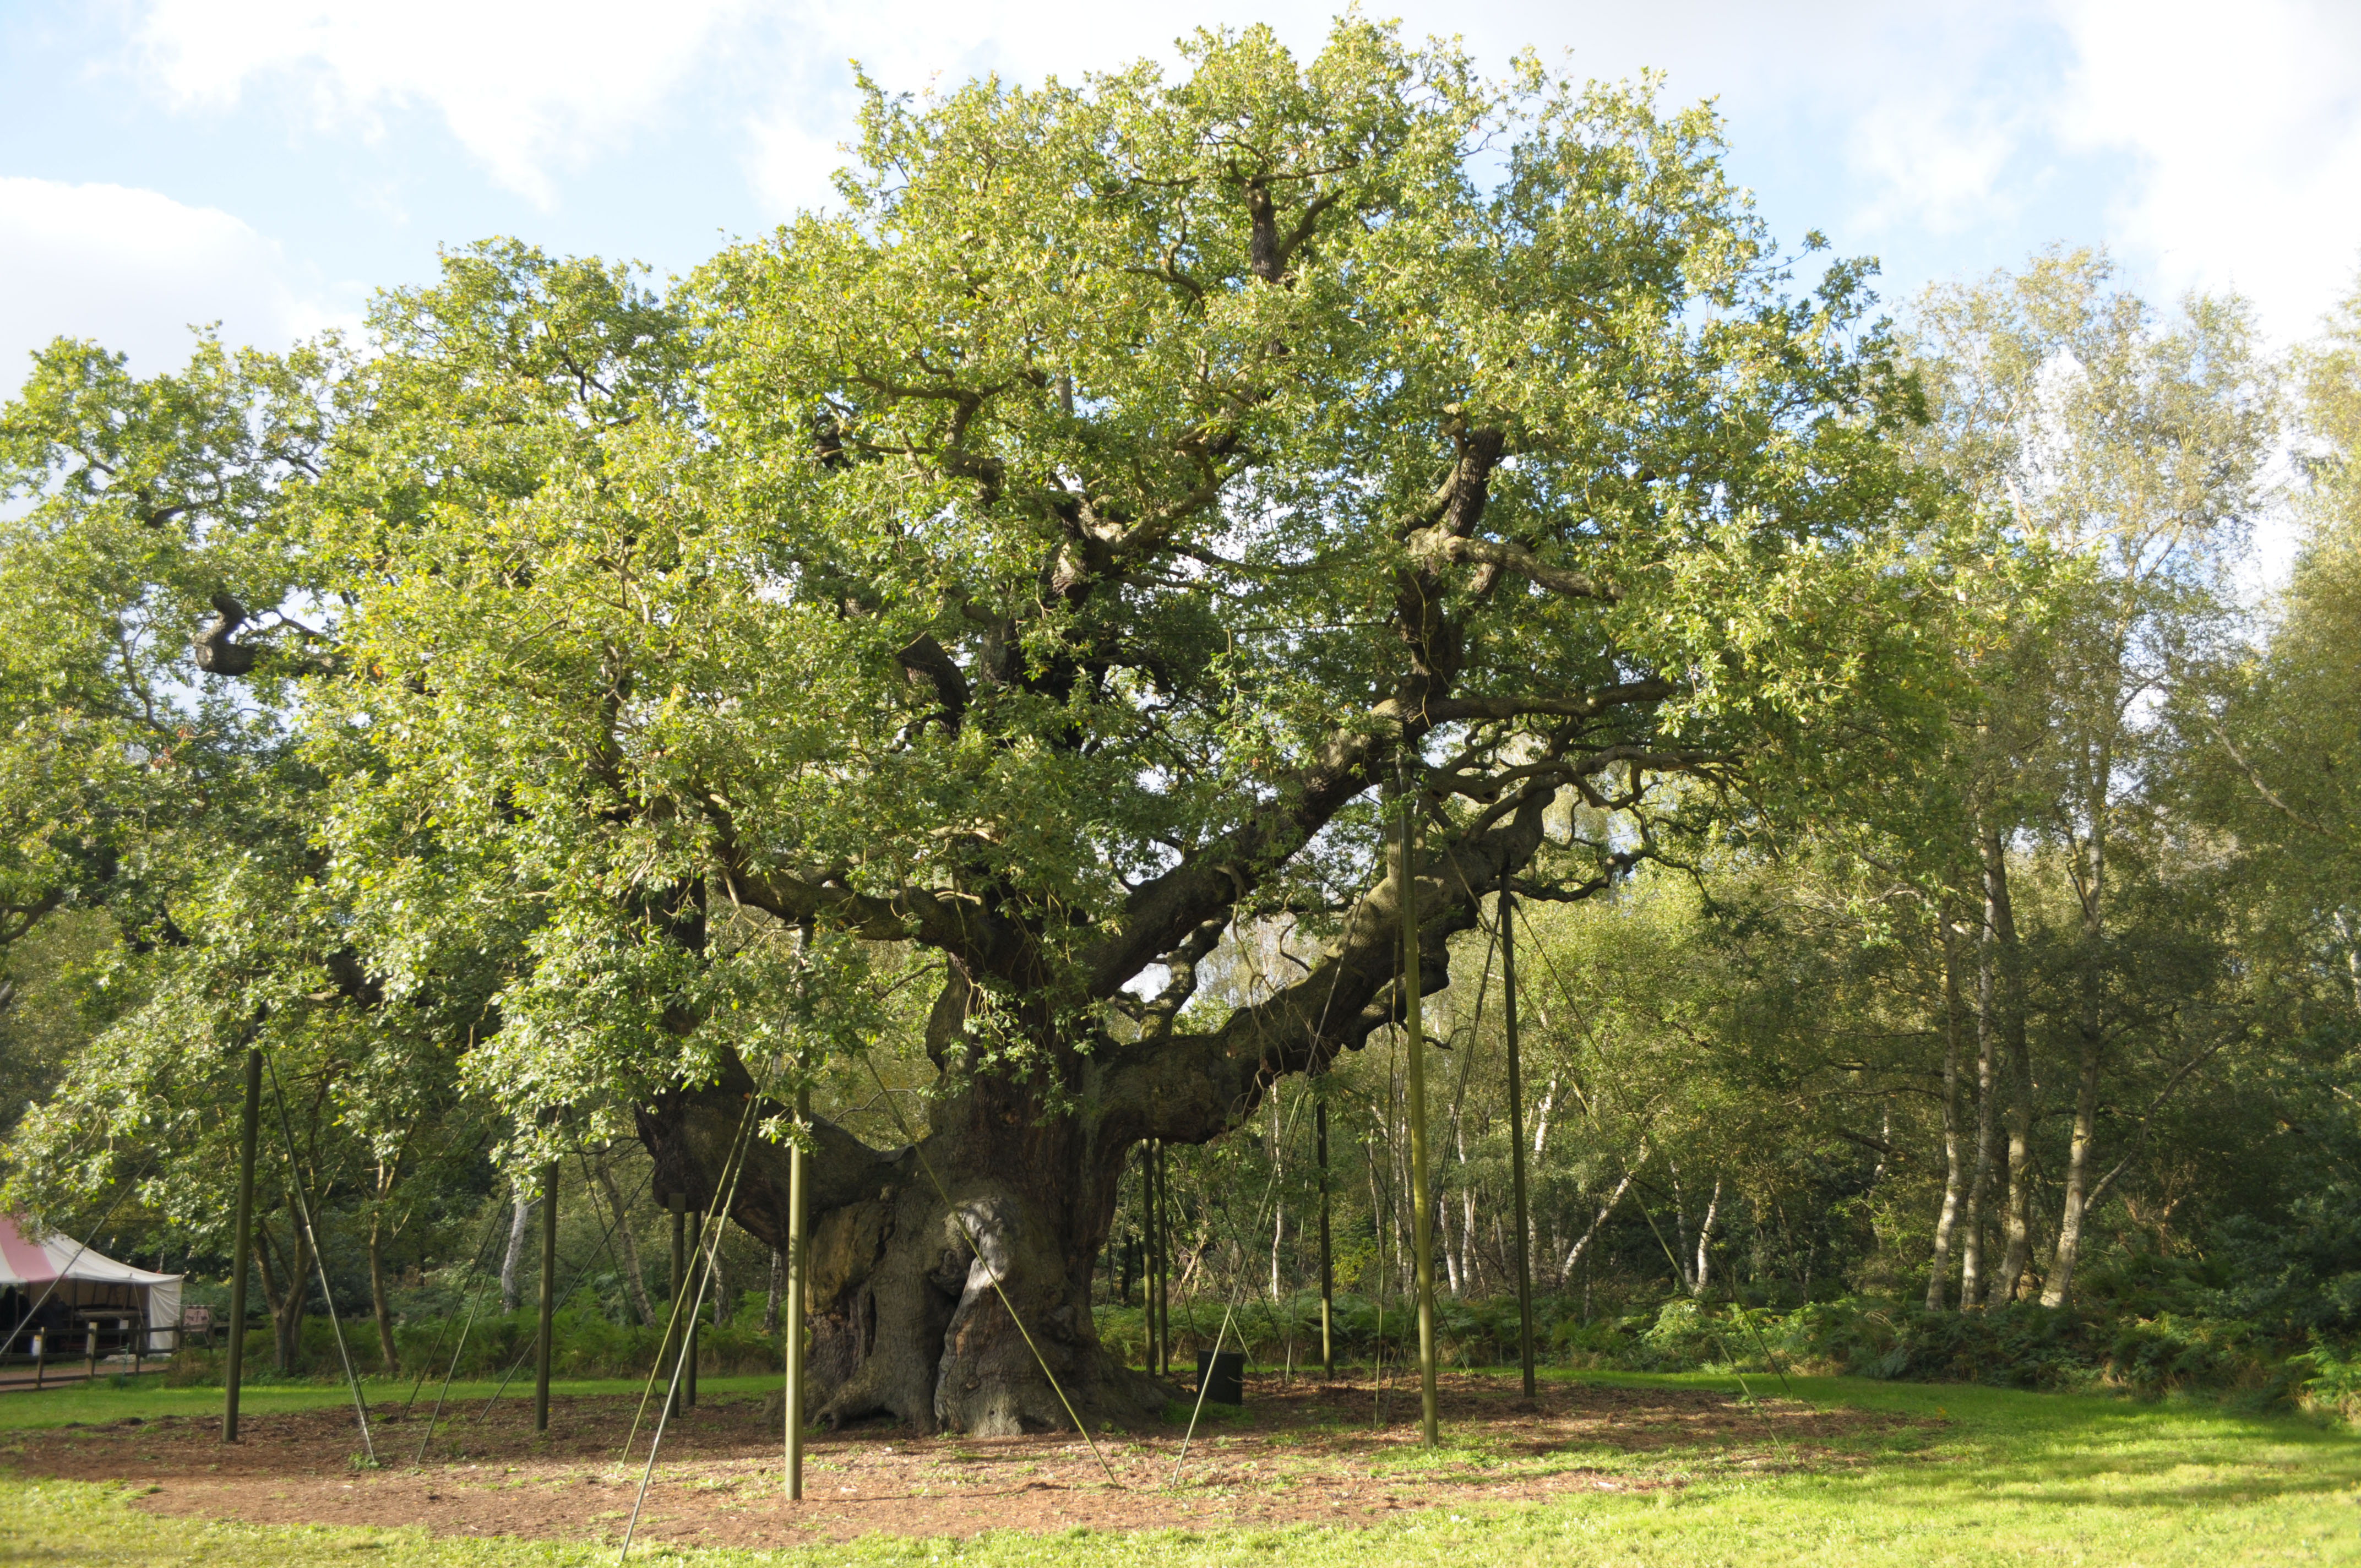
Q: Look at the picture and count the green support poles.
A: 10